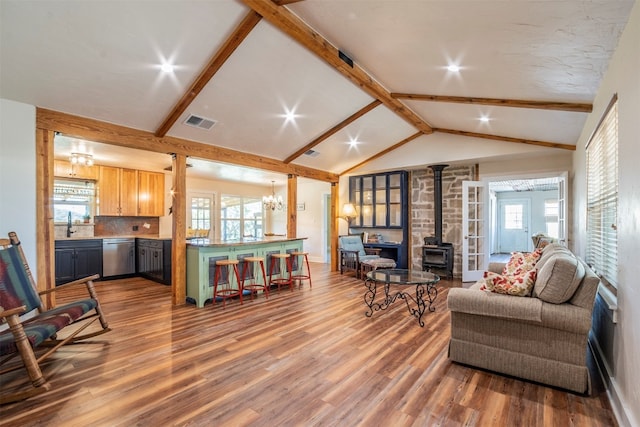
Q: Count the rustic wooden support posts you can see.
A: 4